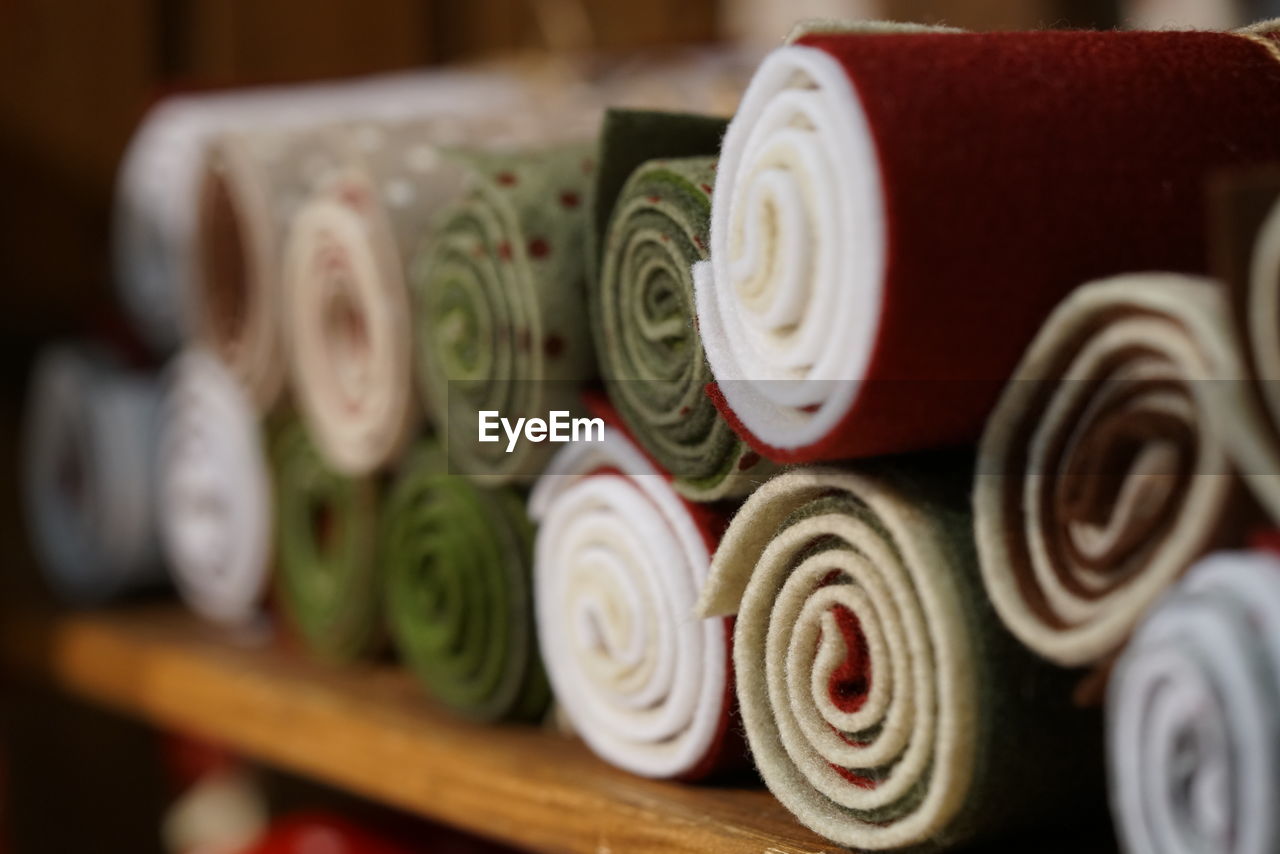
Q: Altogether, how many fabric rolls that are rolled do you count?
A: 15